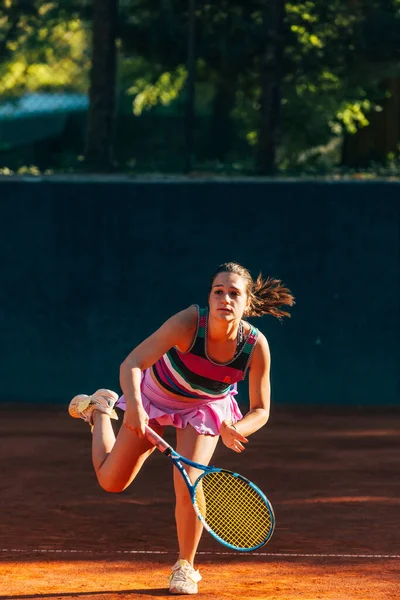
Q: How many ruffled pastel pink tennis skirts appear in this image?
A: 1